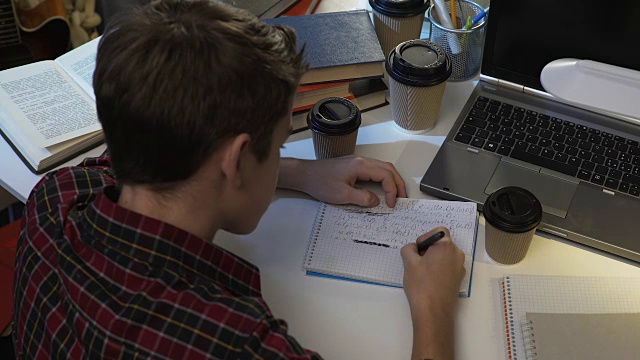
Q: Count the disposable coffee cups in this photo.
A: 4